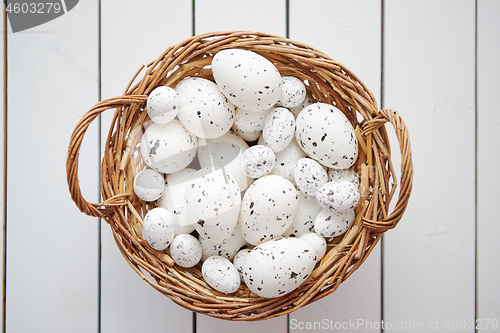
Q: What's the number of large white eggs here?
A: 12